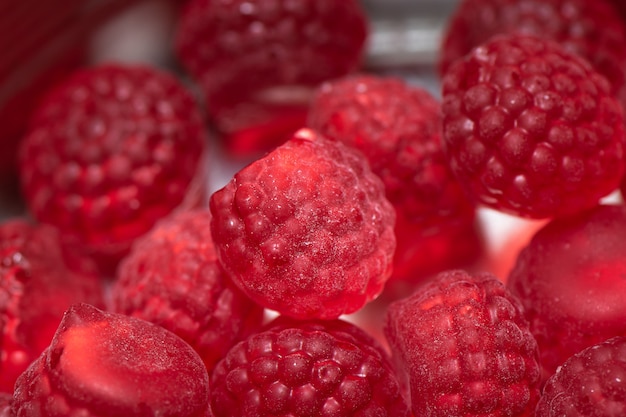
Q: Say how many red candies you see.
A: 13